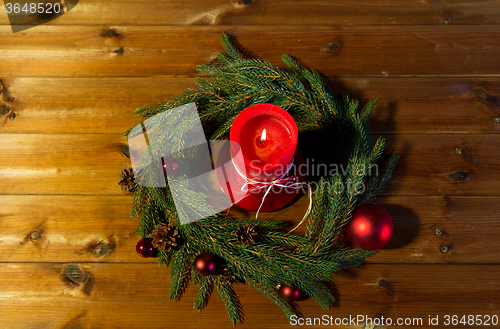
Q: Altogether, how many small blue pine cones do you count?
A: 0